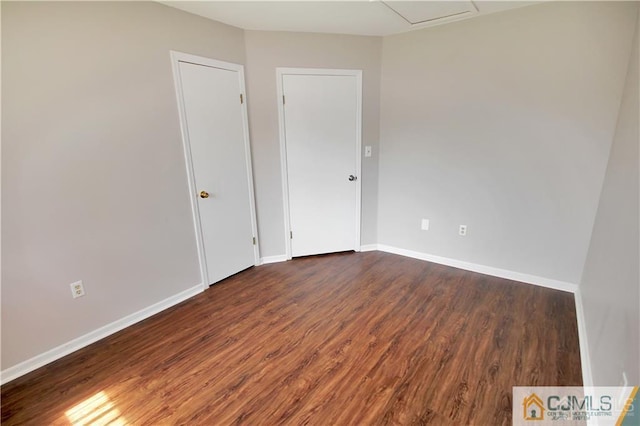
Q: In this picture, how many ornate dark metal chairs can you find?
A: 0